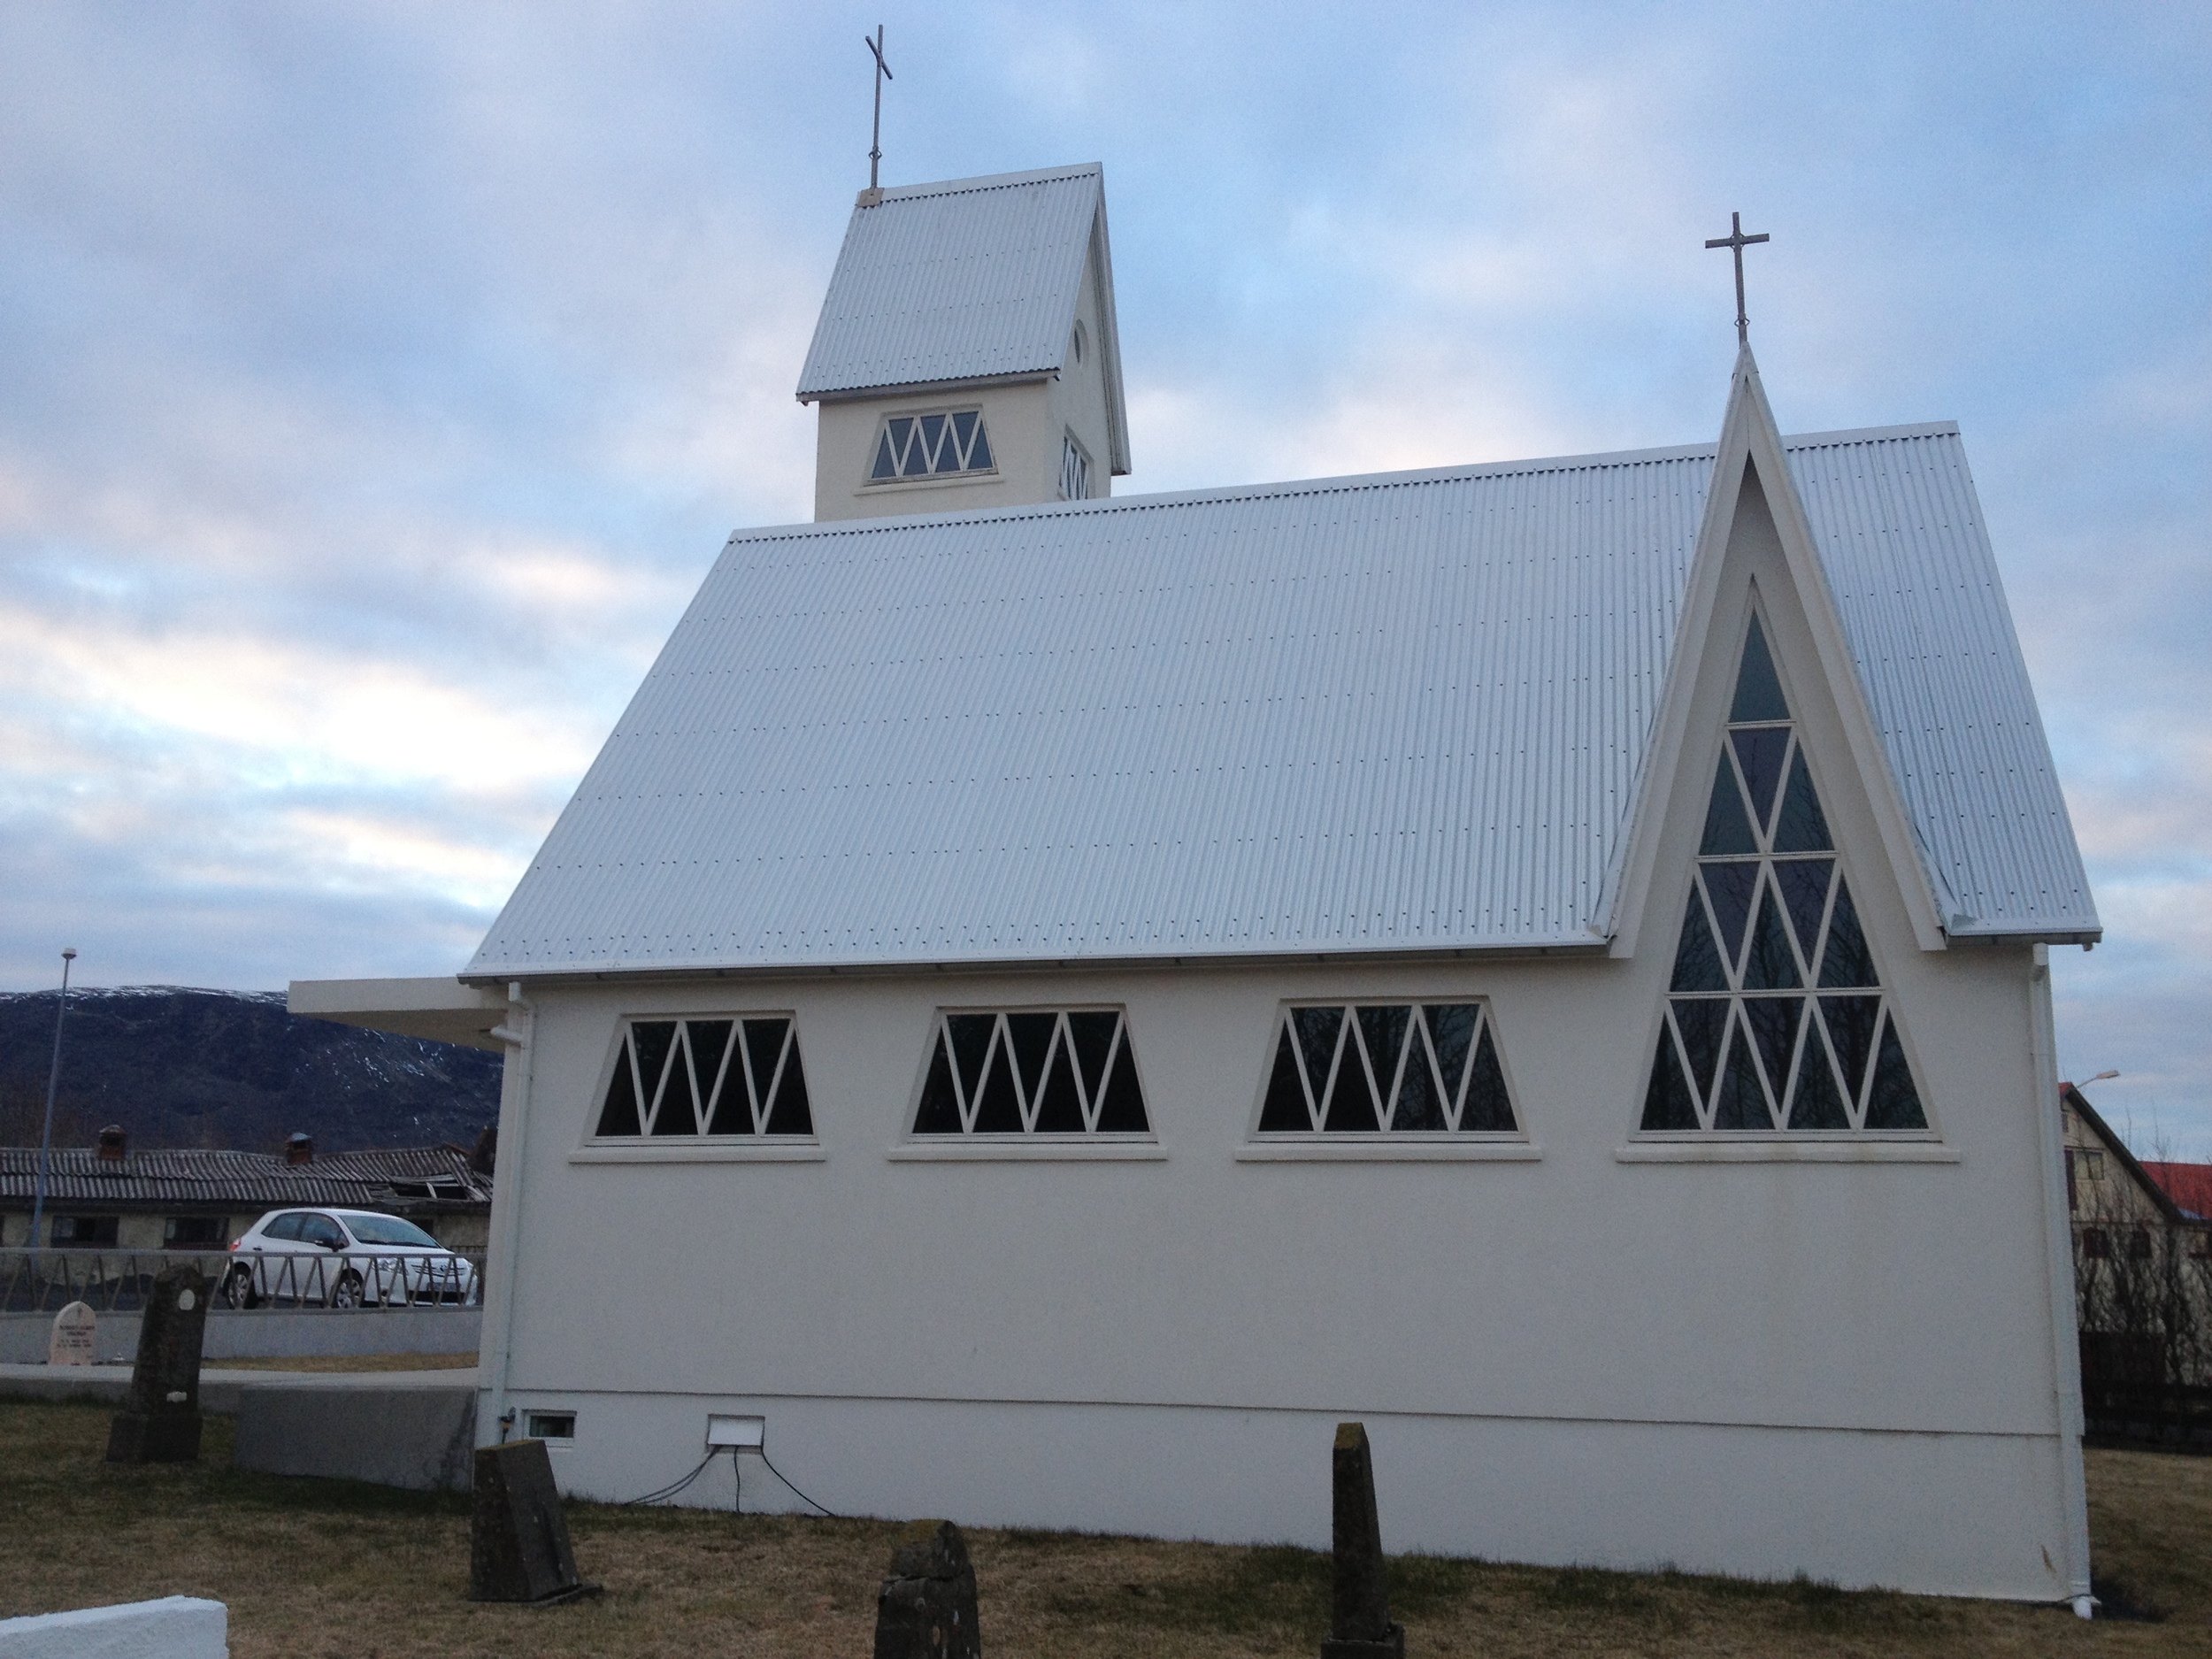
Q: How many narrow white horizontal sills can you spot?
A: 5